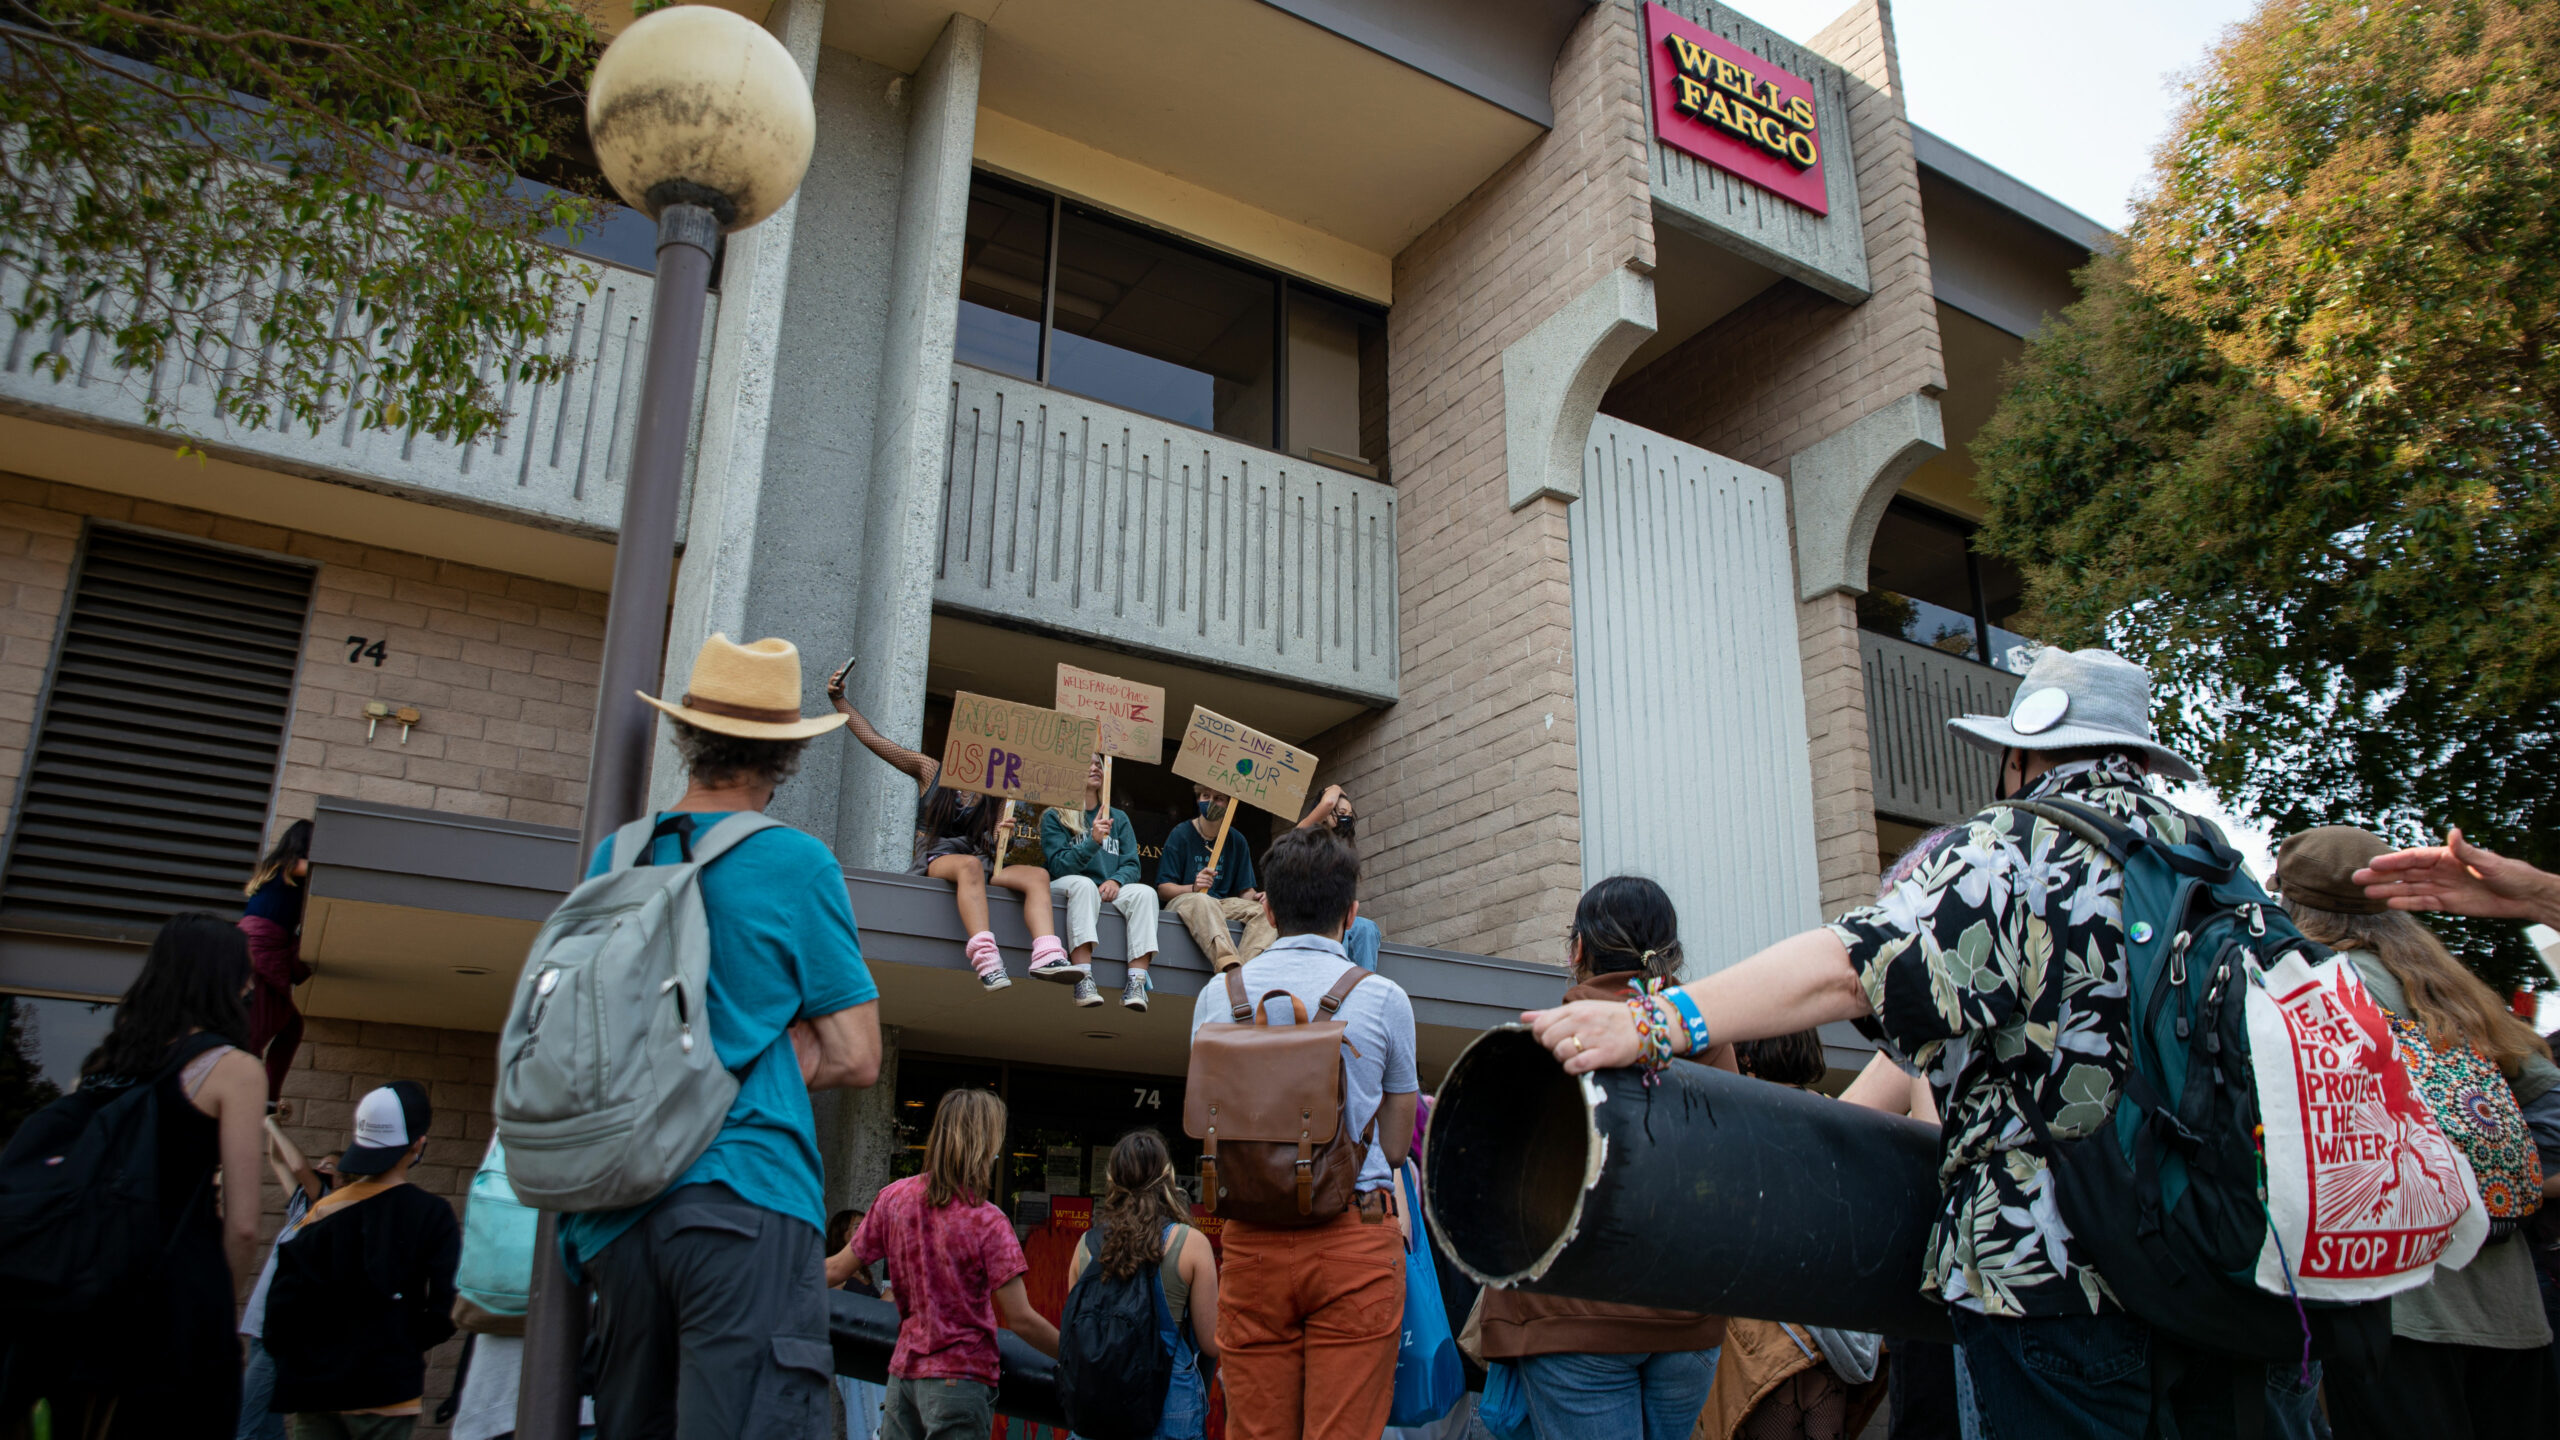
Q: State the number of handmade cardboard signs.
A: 3